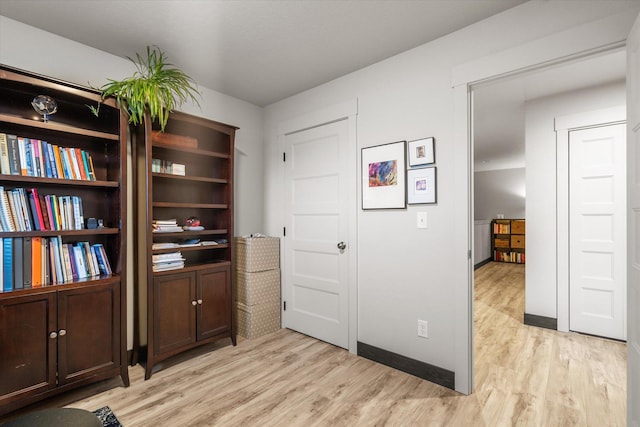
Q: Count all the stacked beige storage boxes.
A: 3